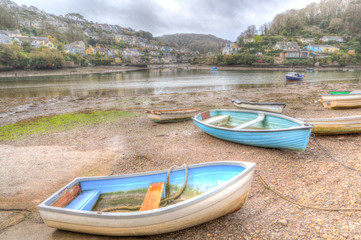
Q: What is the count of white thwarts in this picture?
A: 2